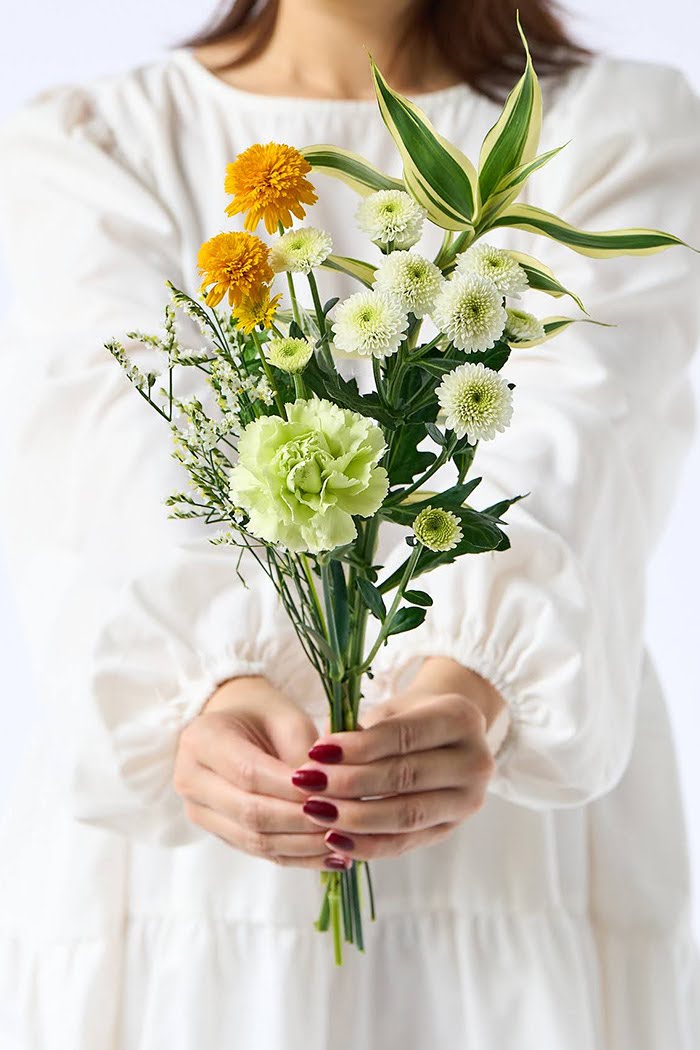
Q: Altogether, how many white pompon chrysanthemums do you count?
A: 10